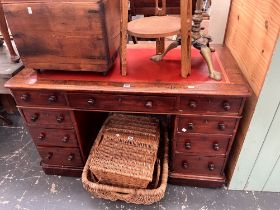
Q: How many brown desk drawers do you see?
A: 9